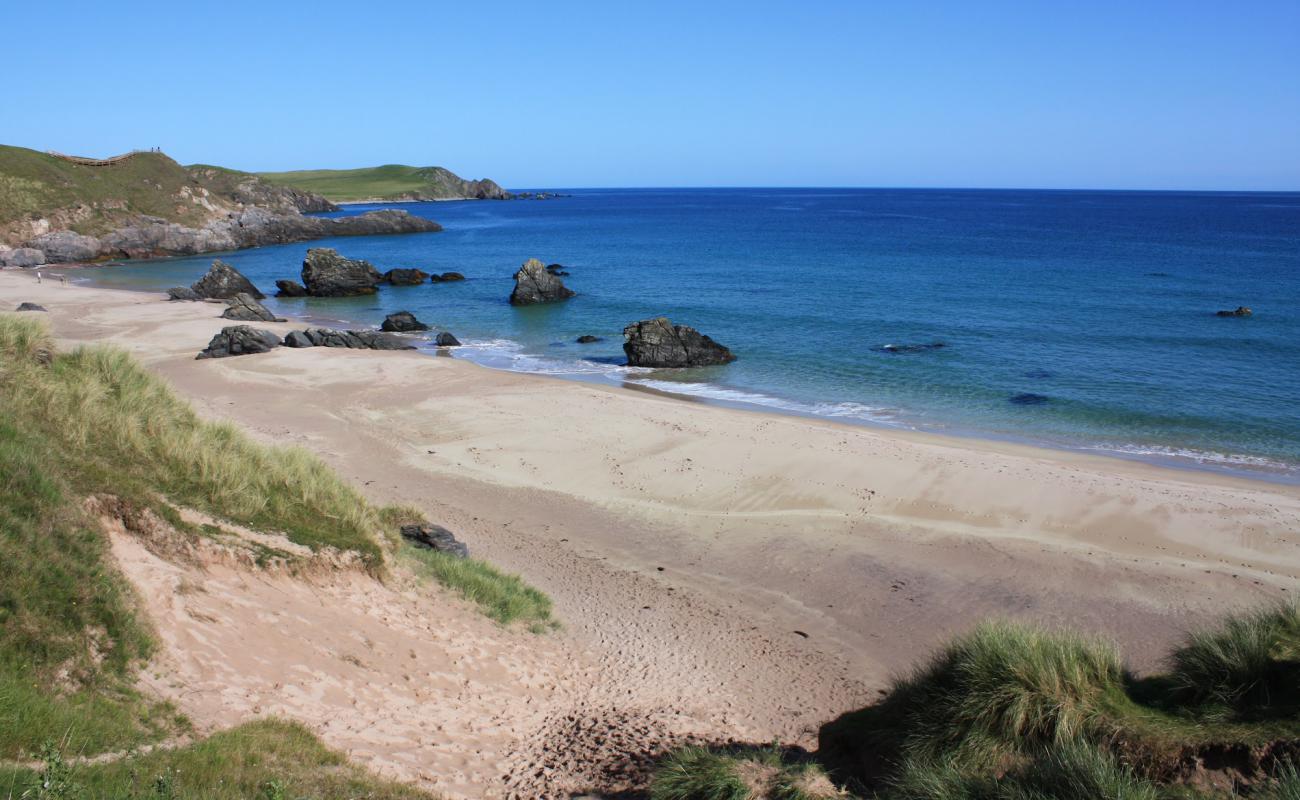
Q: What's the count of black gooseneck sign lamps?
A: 0